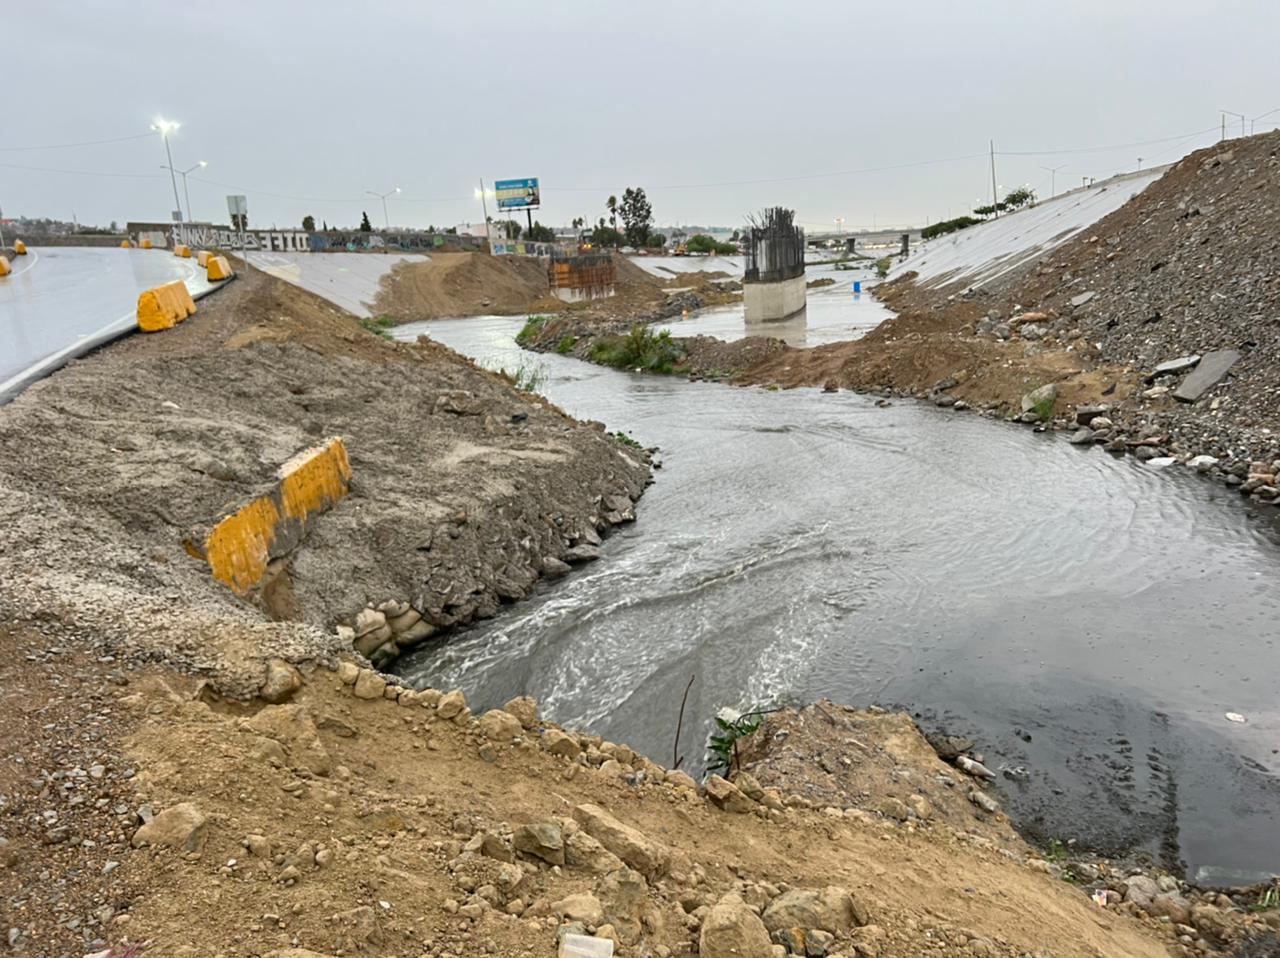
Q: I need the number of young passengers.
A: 0